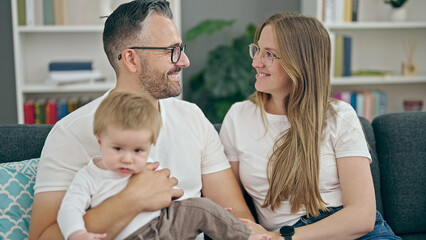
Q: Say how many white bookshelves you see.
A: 2